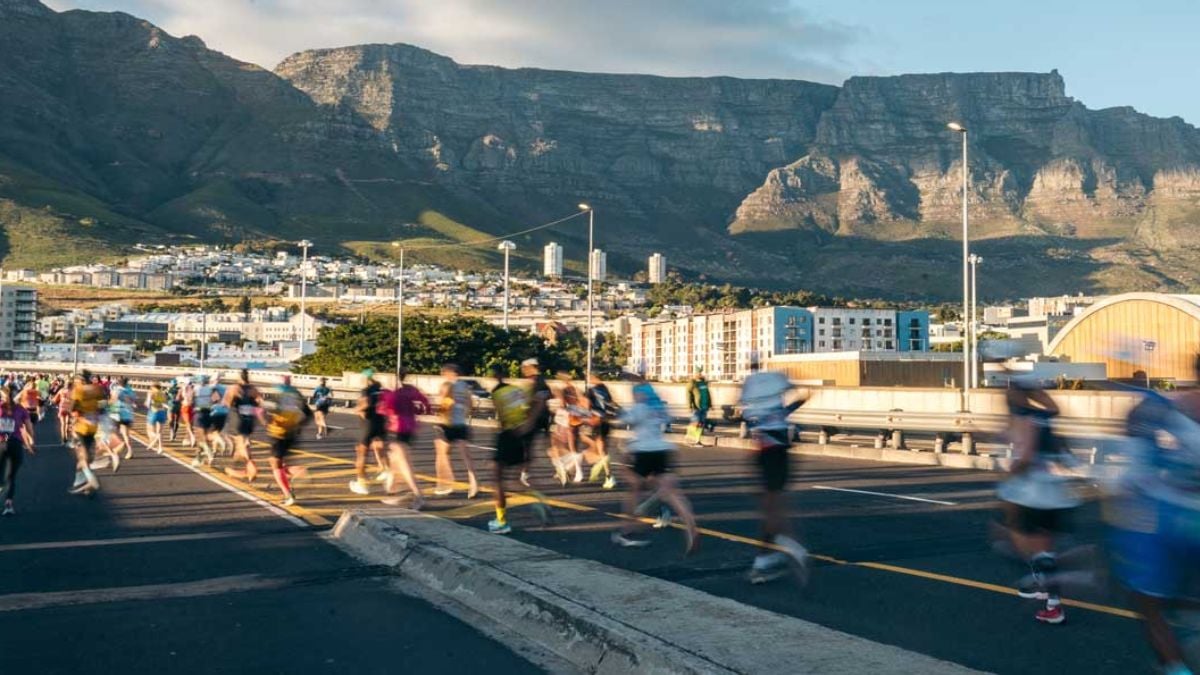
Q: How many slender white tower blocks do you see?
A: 3